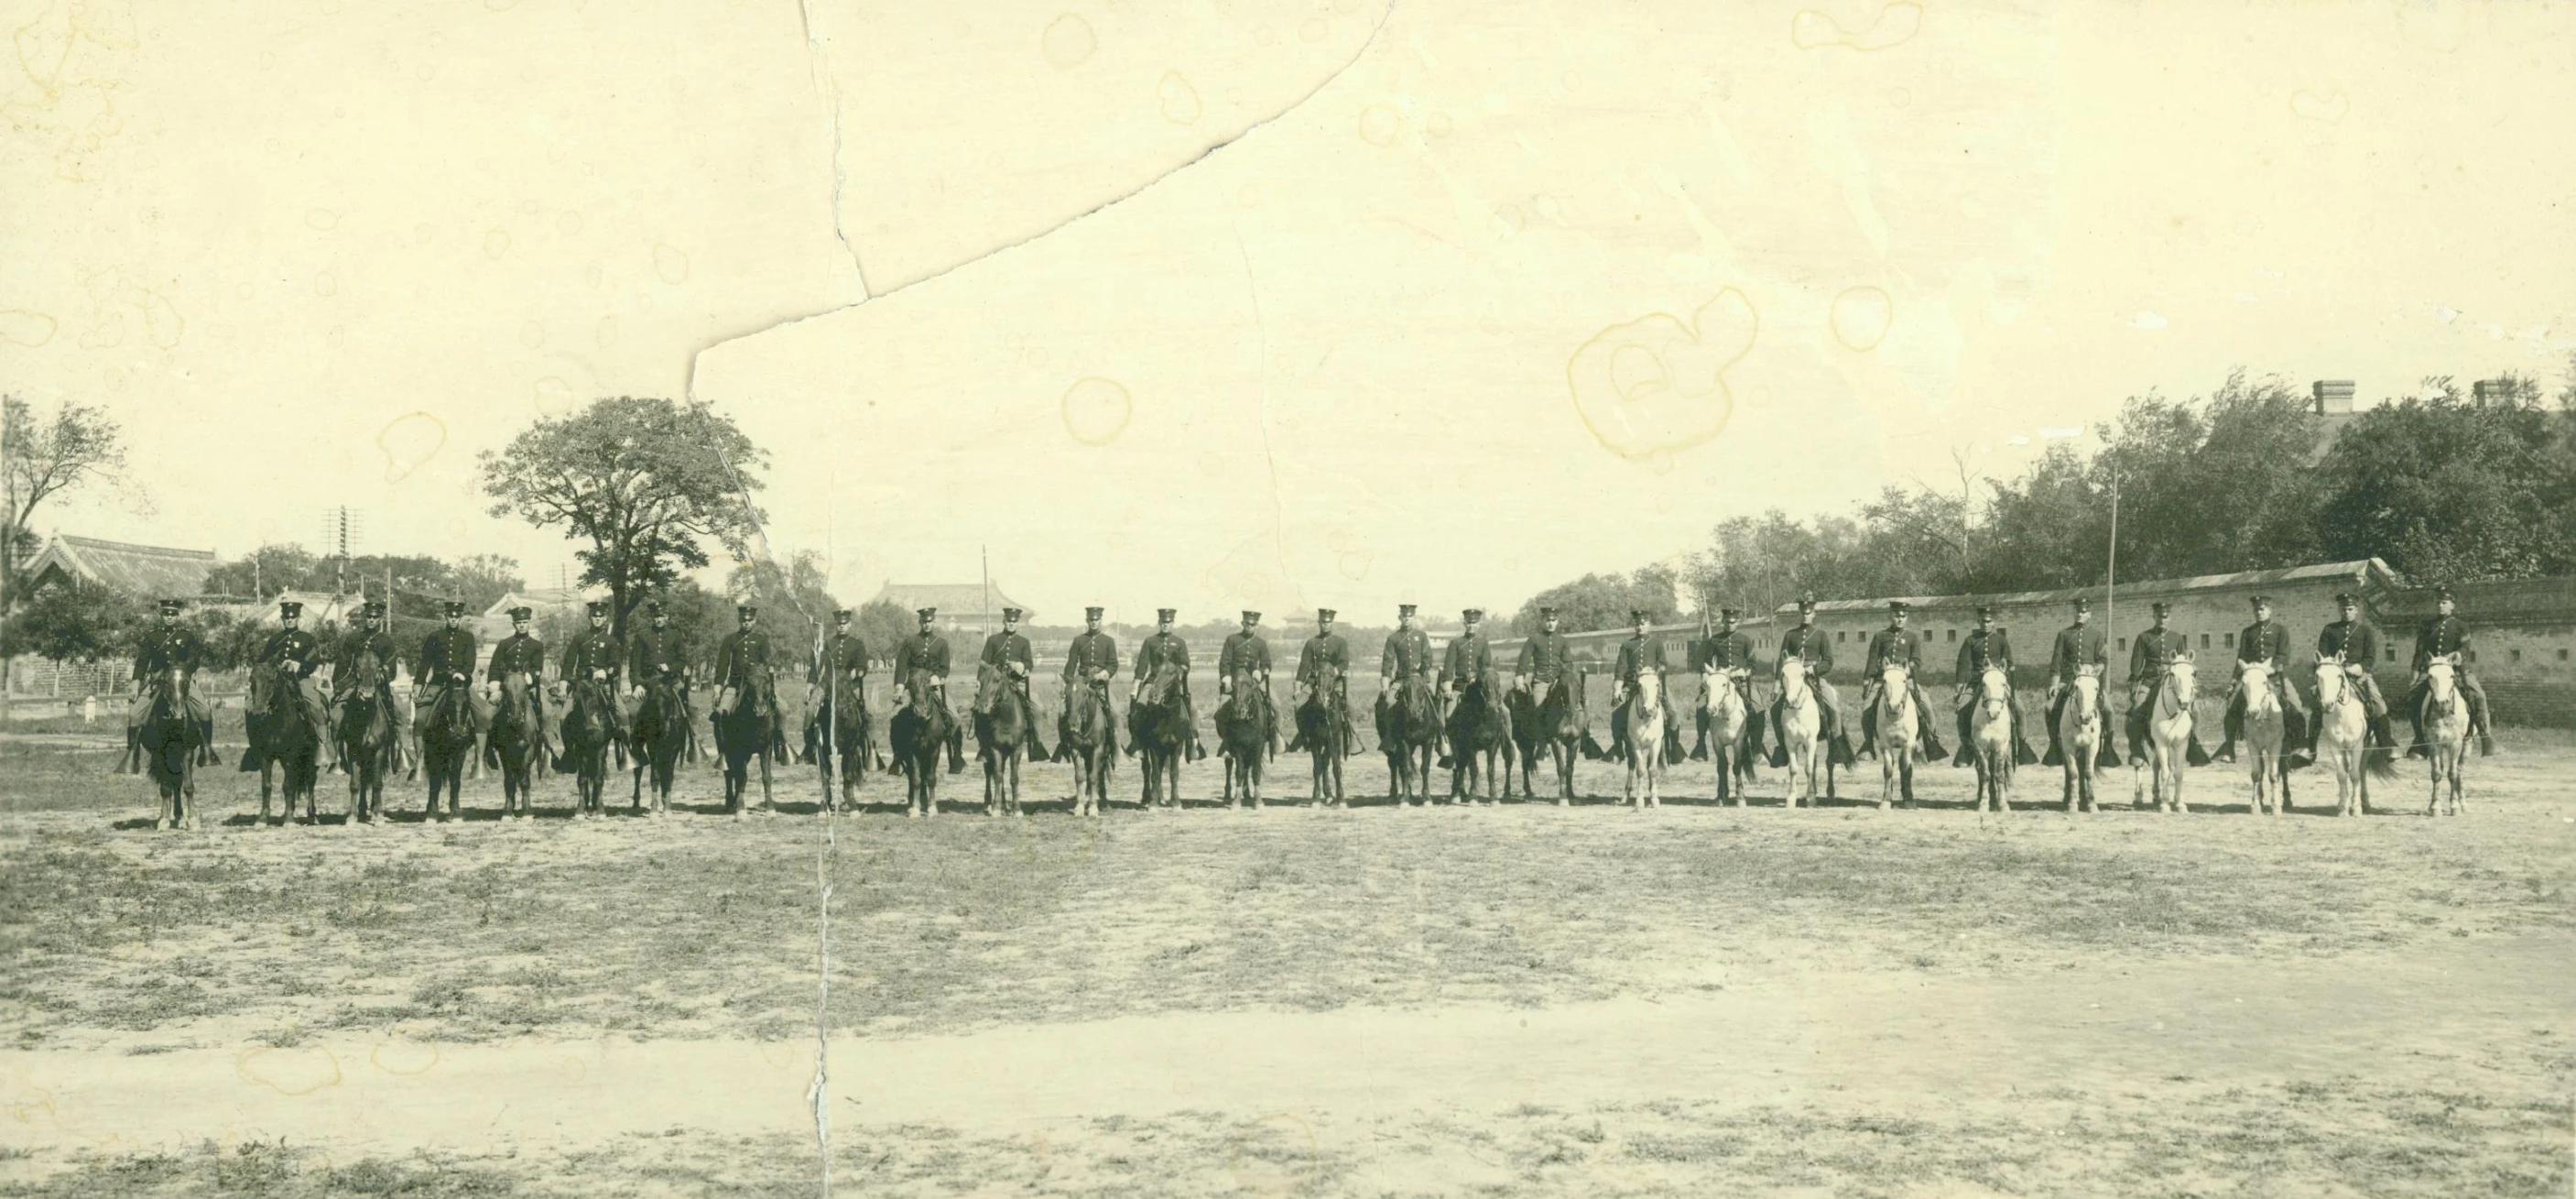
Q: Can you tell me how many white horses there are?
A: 10